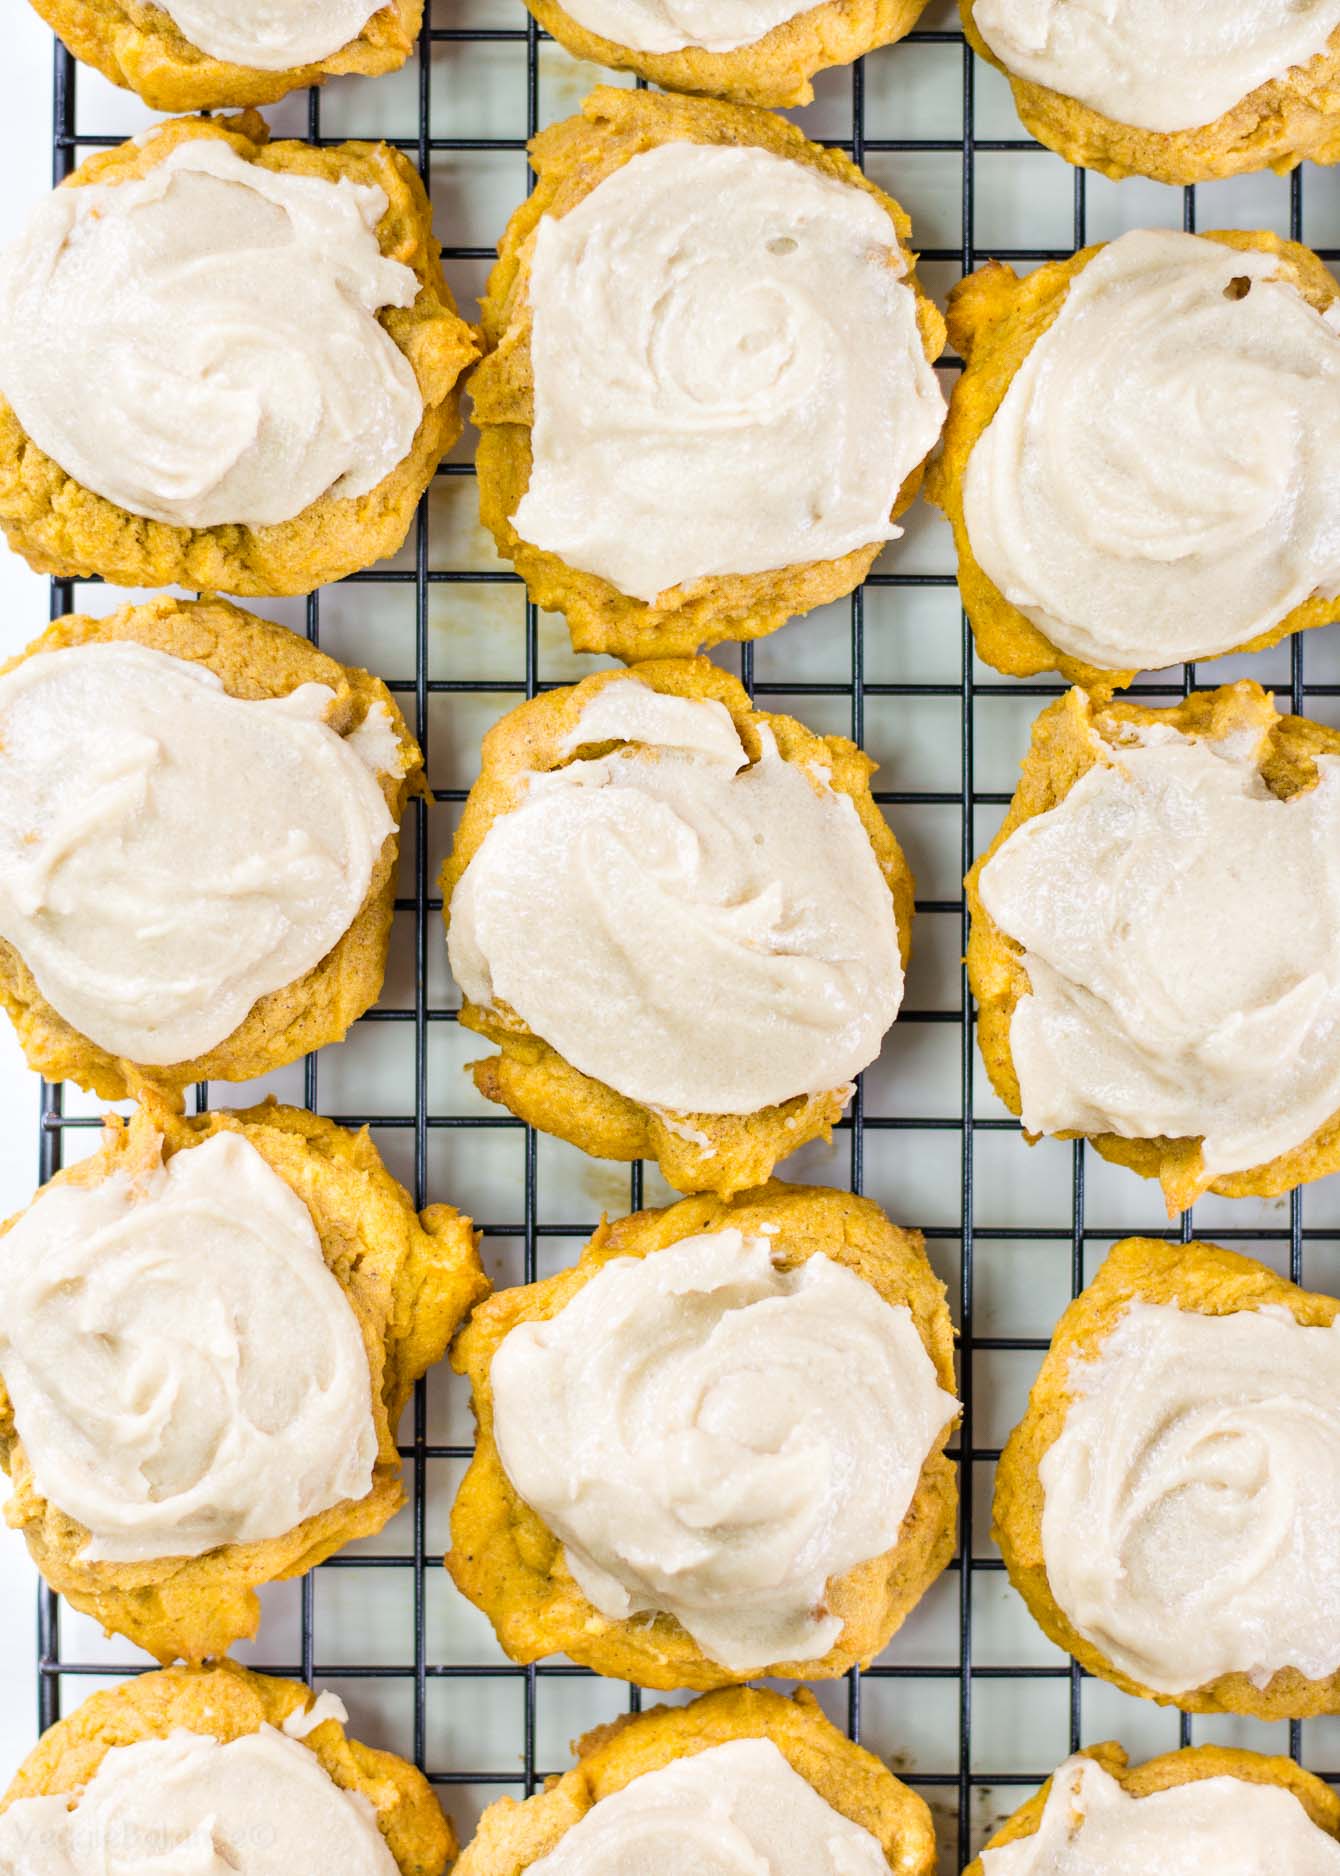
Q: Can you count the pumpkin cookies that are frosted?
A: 15